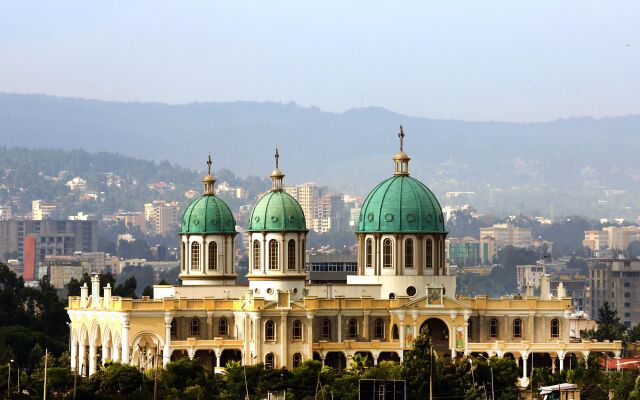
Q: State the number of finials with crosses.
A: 3